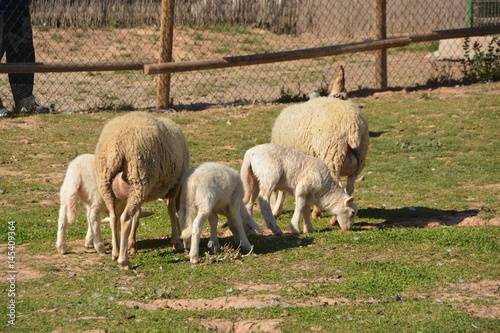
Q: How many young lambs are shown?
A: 3